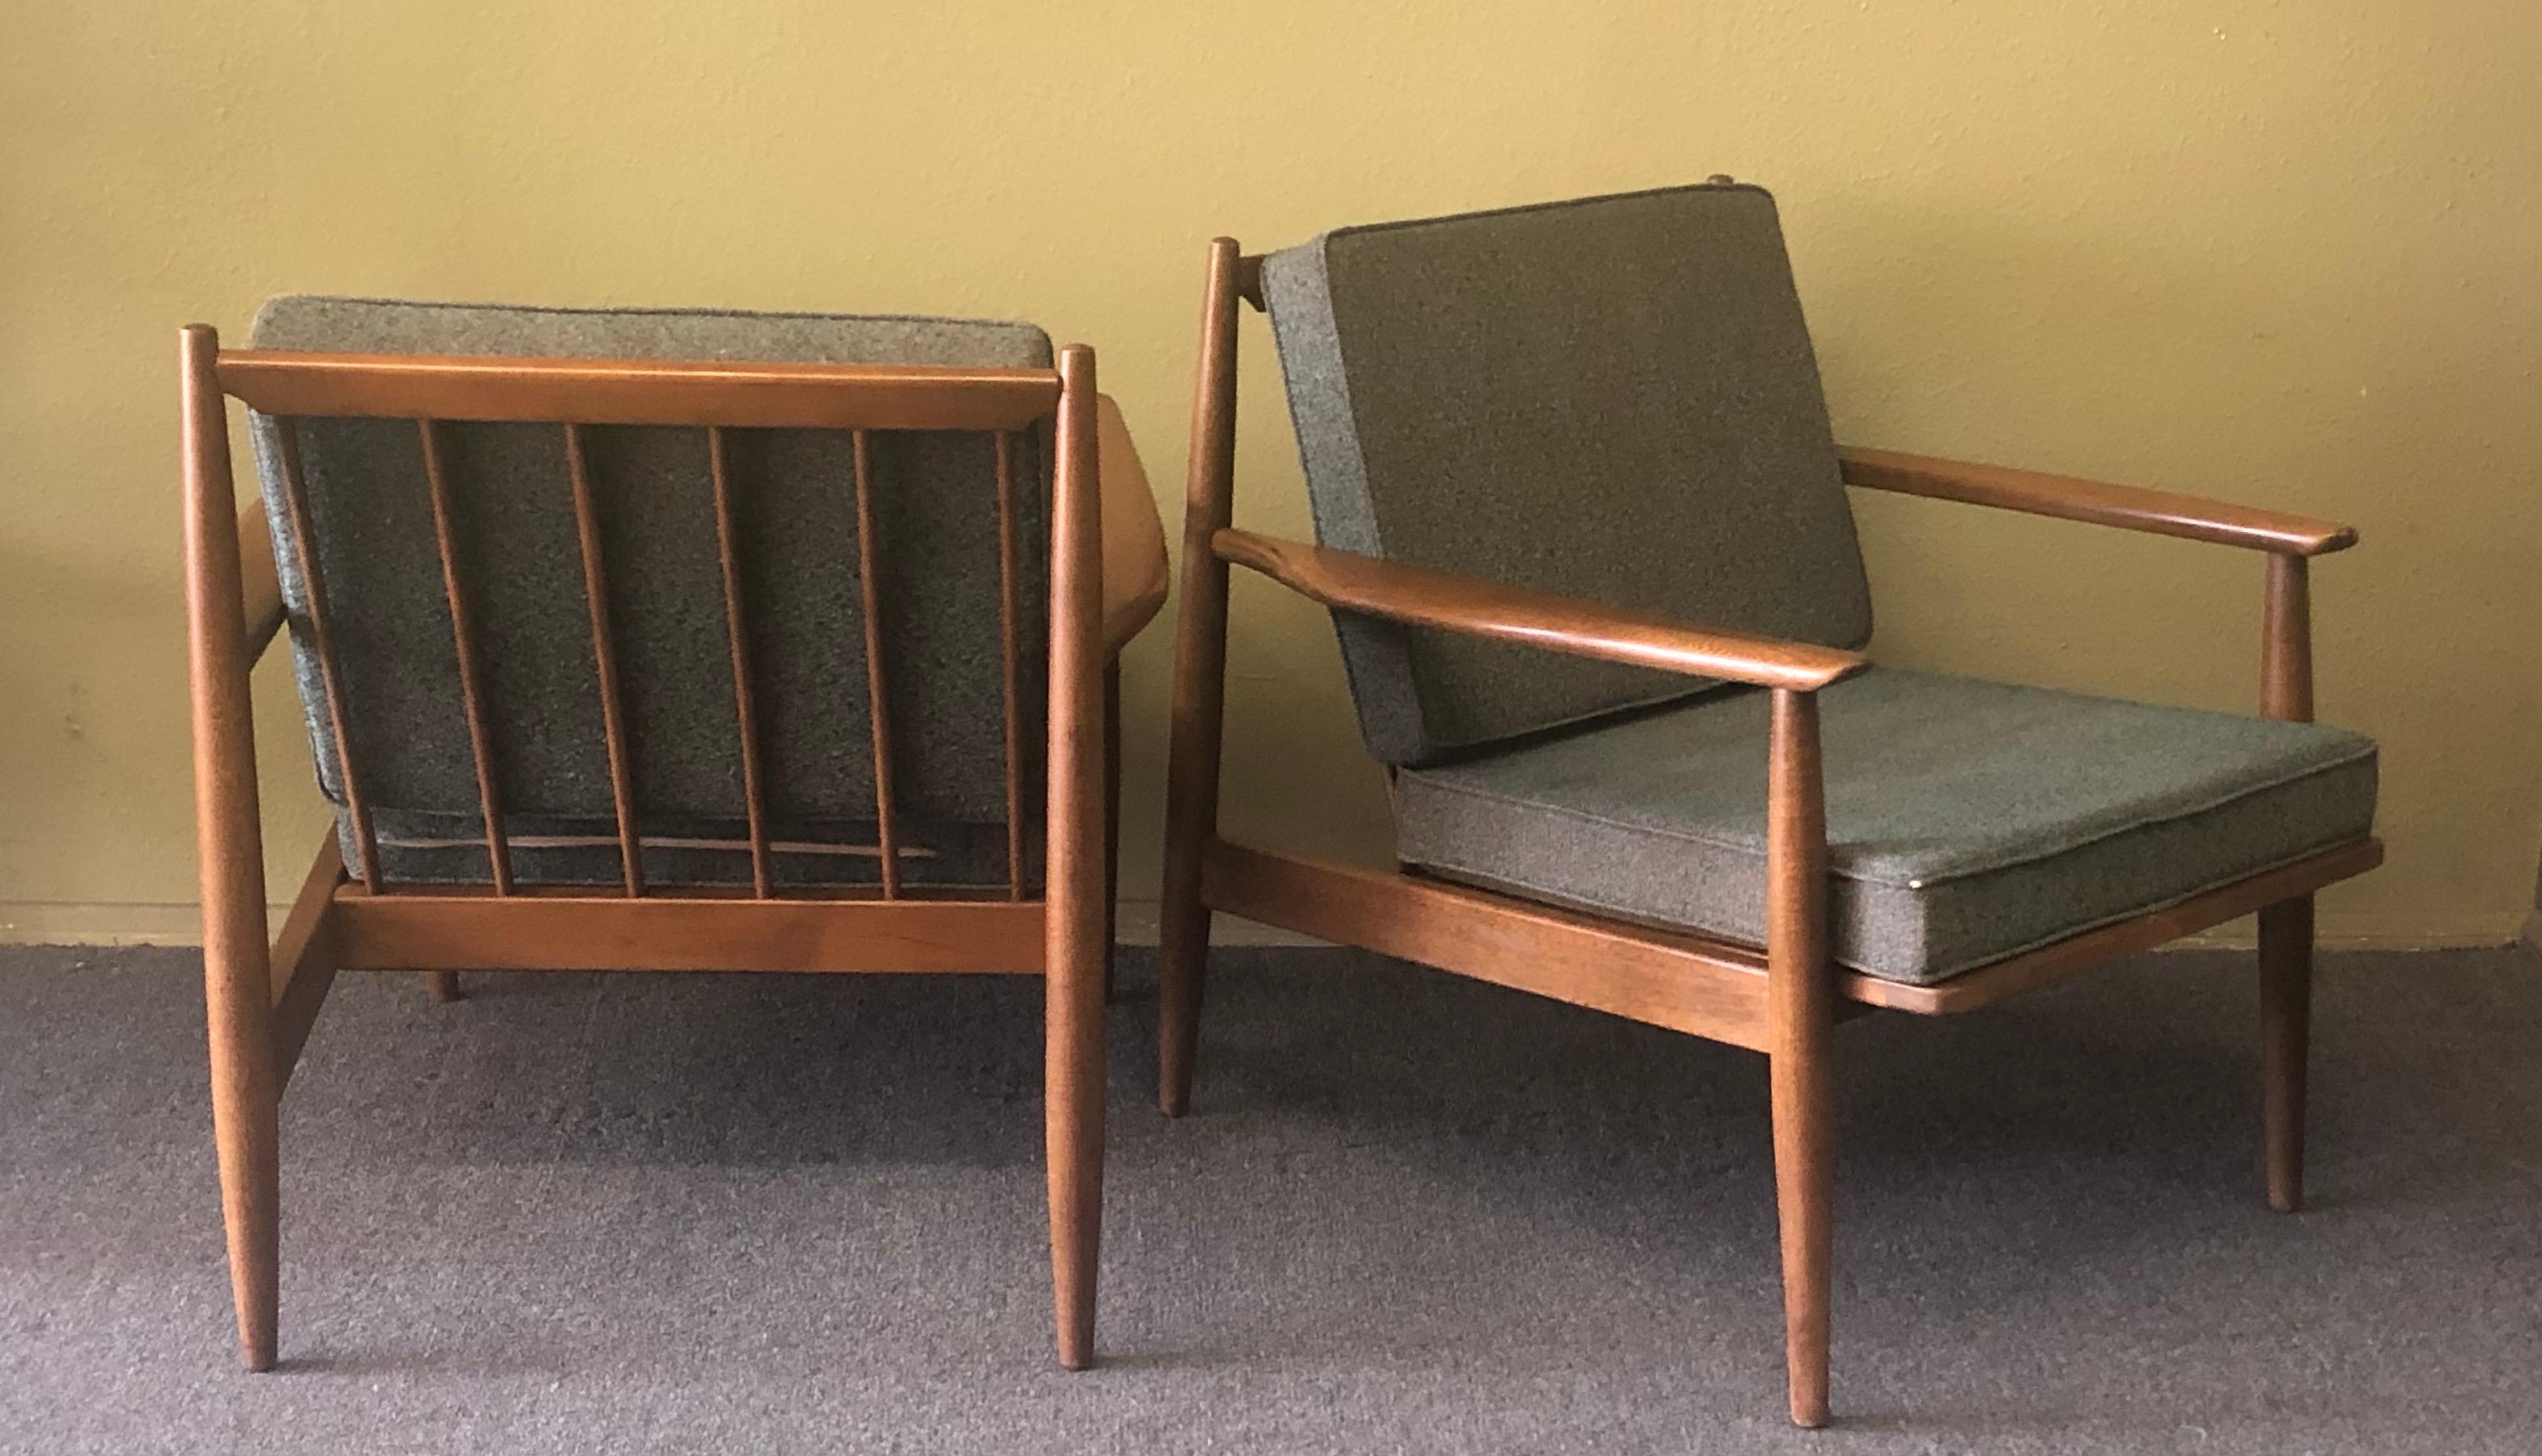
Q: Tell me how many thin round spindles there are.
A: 6